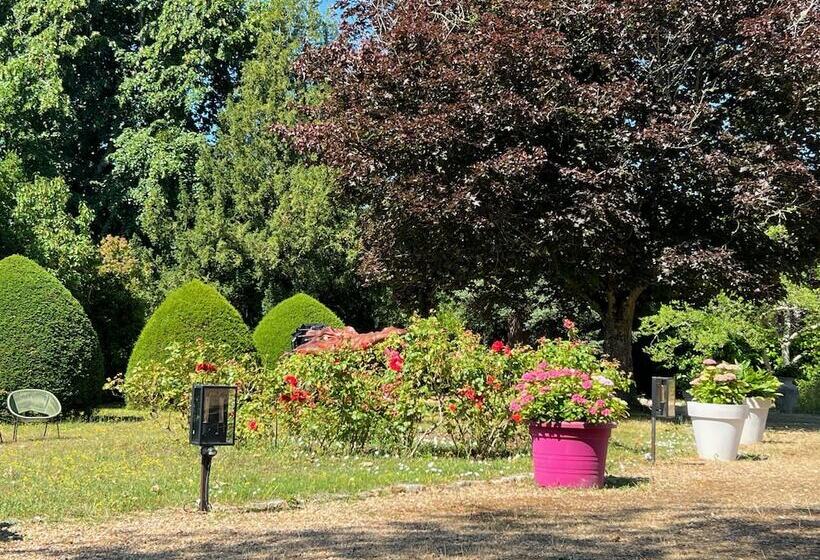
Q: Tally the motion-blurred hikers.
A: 0